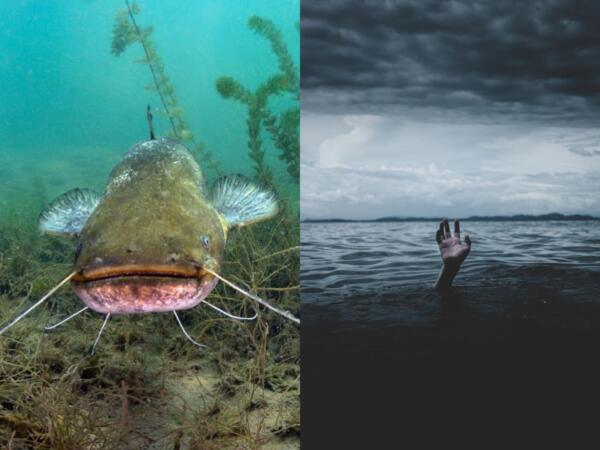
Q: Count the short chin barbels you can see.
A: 4